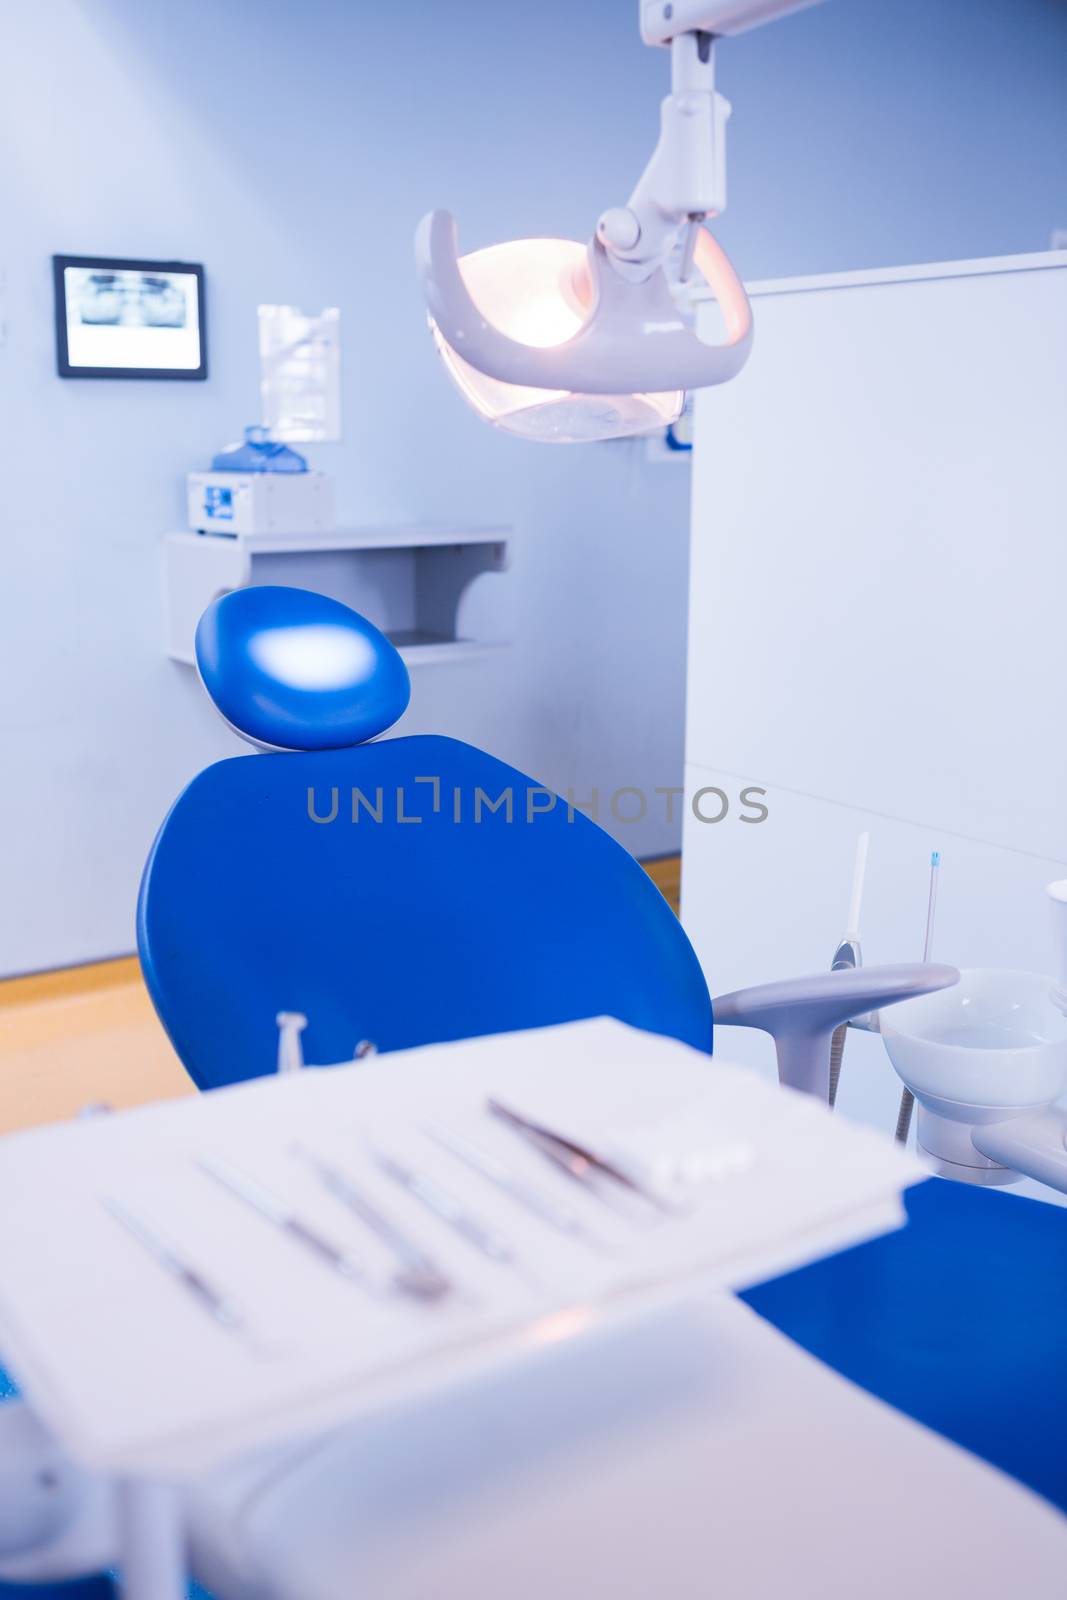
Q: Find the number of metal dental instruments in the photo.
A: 6